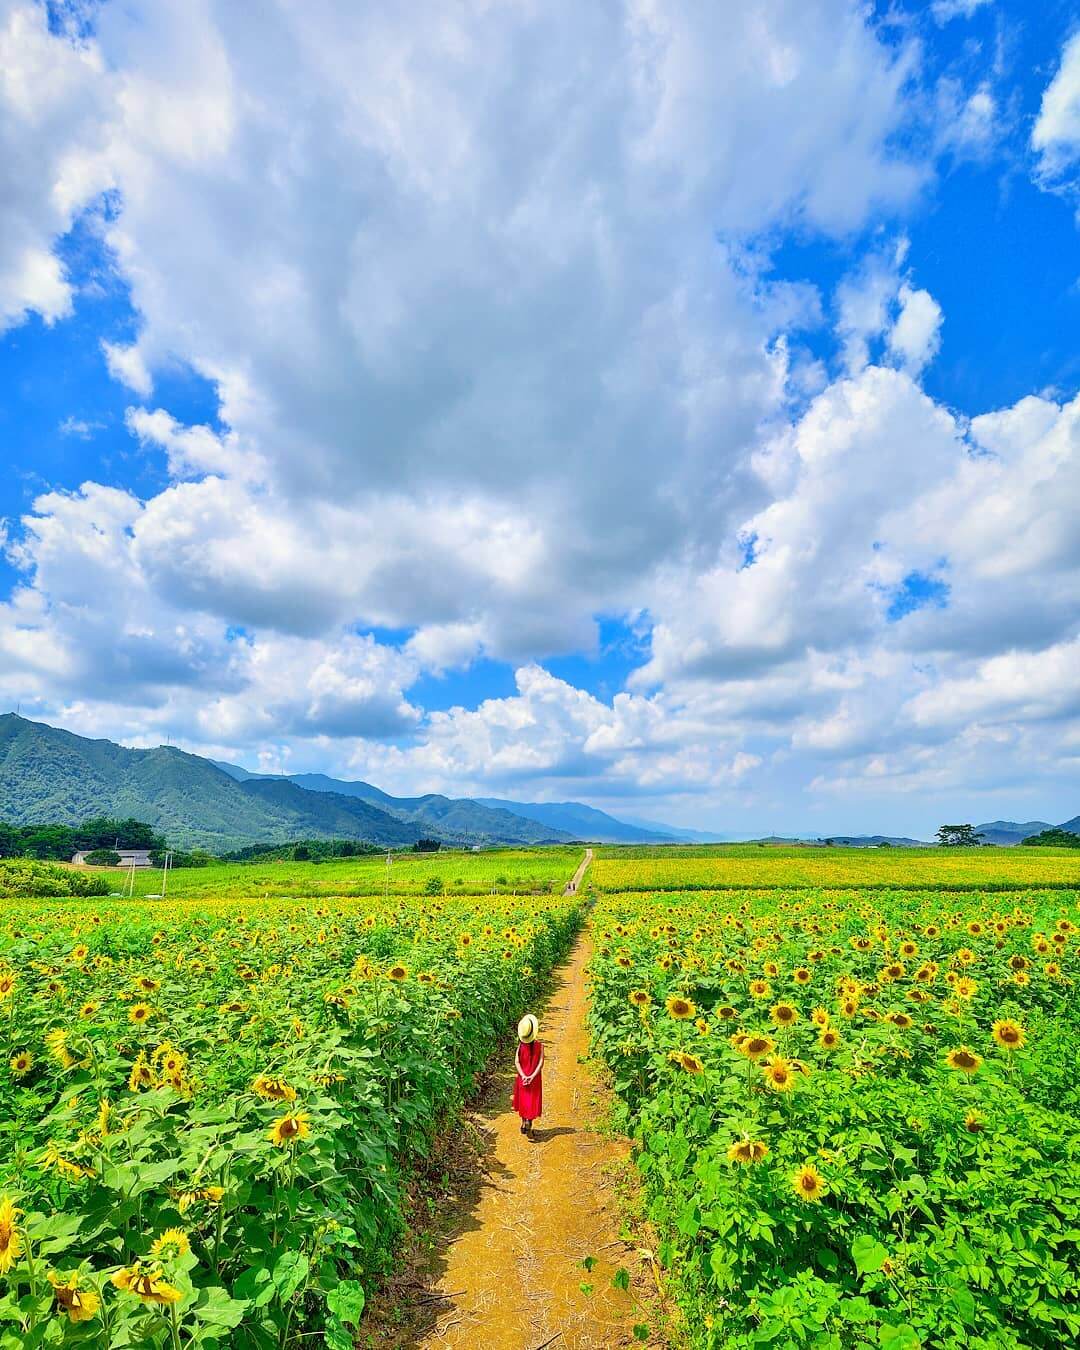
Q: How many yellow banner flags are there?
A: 0